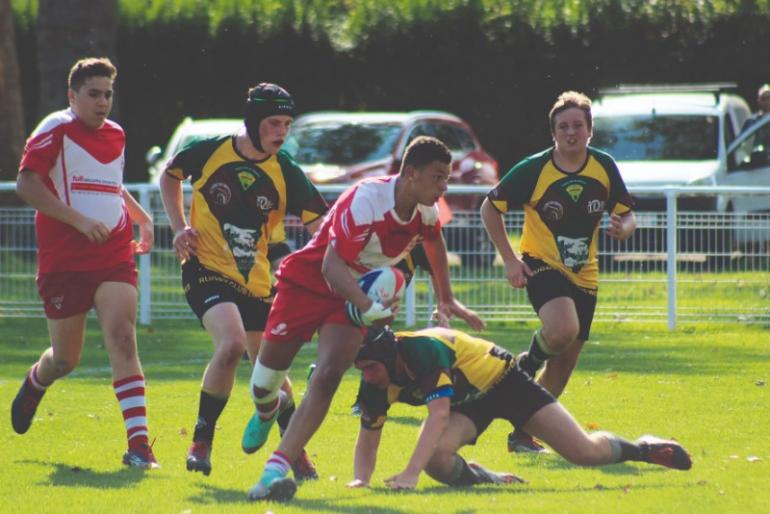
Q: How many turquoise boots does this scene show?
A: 2